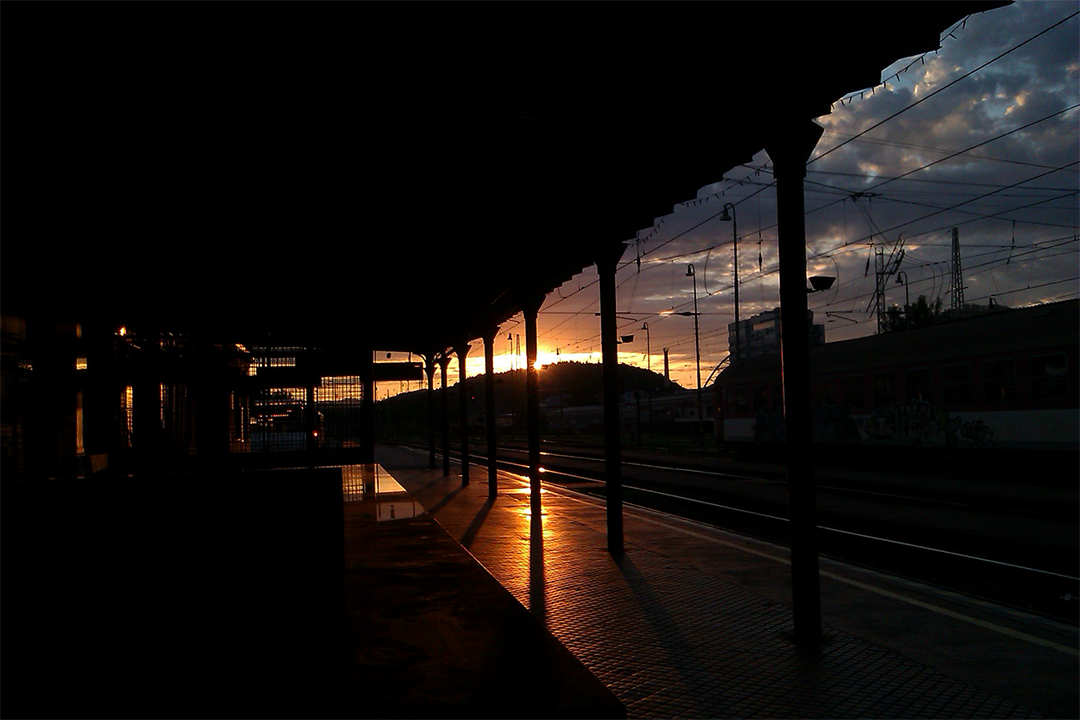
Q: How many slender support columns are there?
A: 7